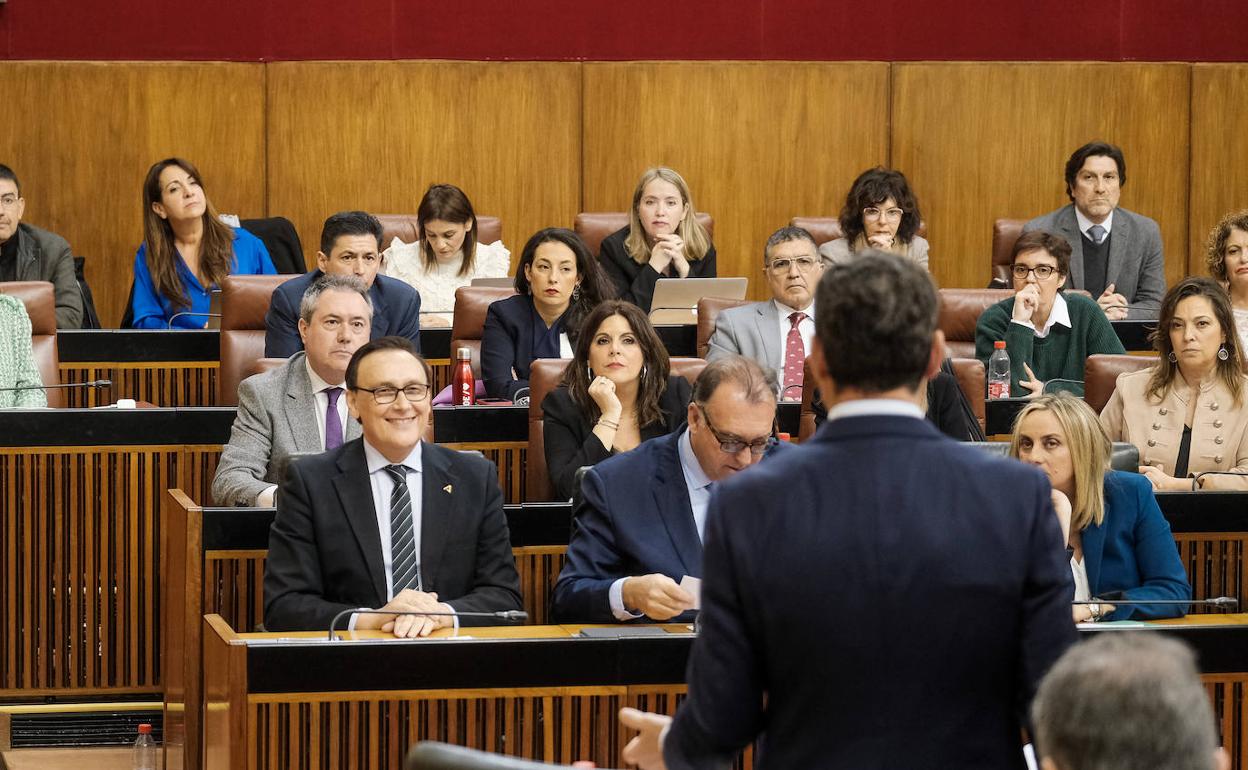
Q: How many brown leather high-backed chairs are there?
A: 13